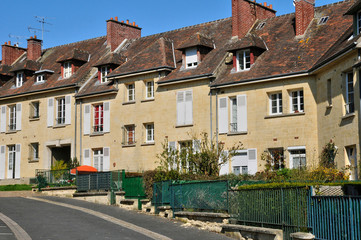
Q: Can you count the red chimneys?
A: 5